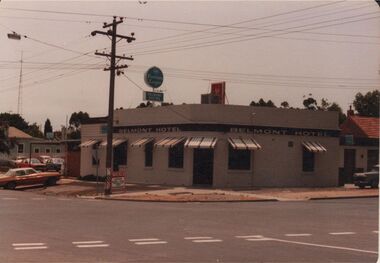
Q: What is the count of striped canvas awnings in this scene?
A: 7